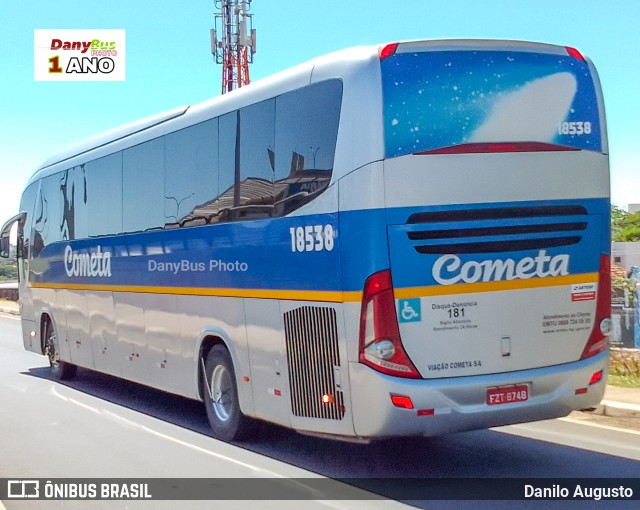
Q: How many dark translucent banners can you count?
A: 1